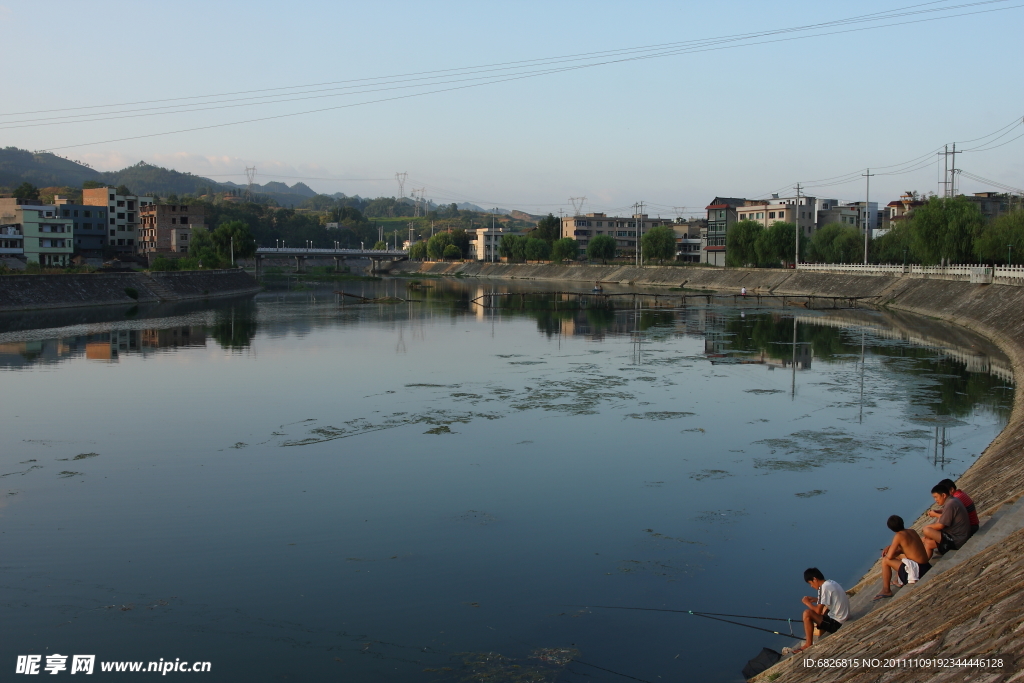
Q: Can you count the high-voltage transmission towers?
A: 5